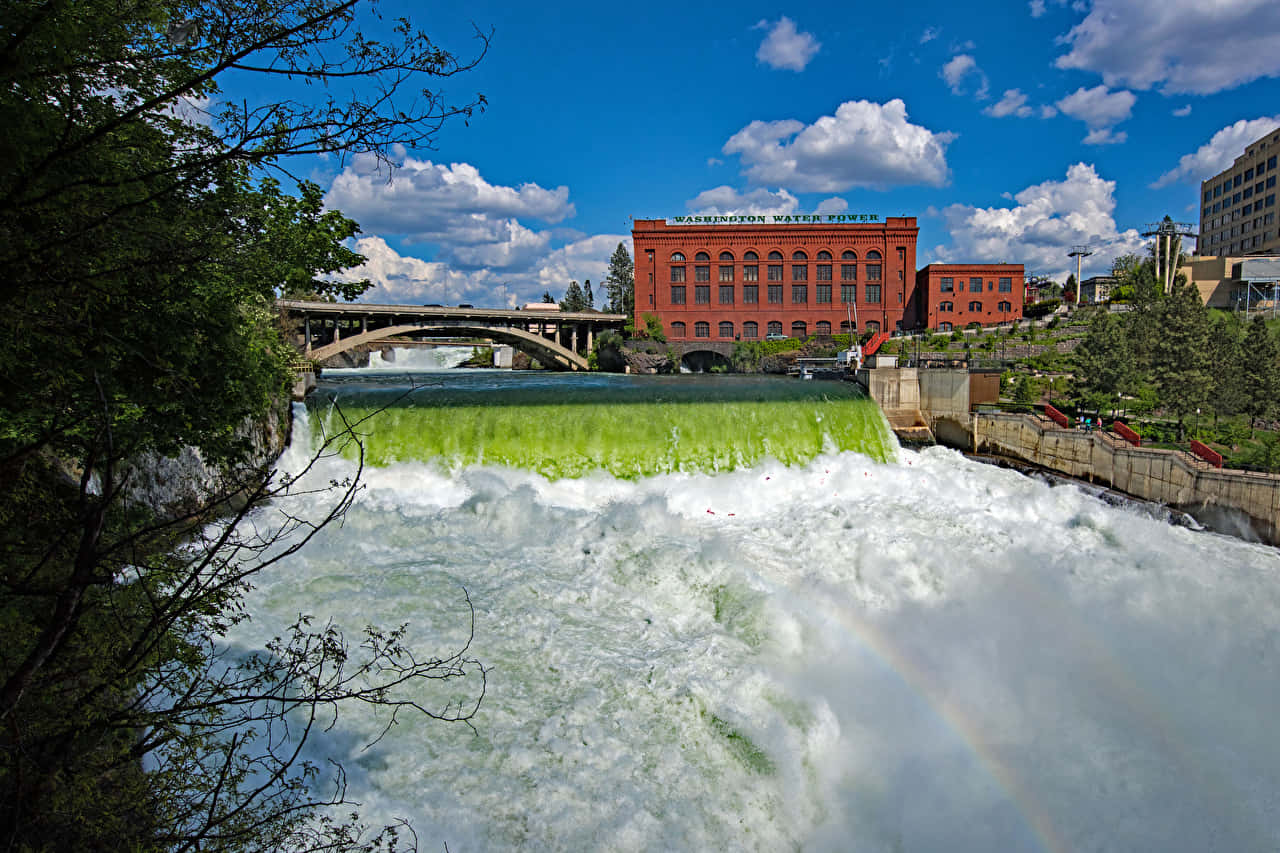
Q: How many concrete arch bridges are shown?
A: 1